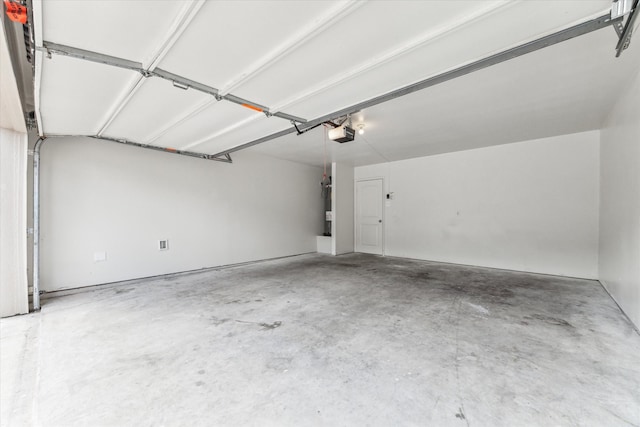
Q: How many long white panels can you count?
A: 4